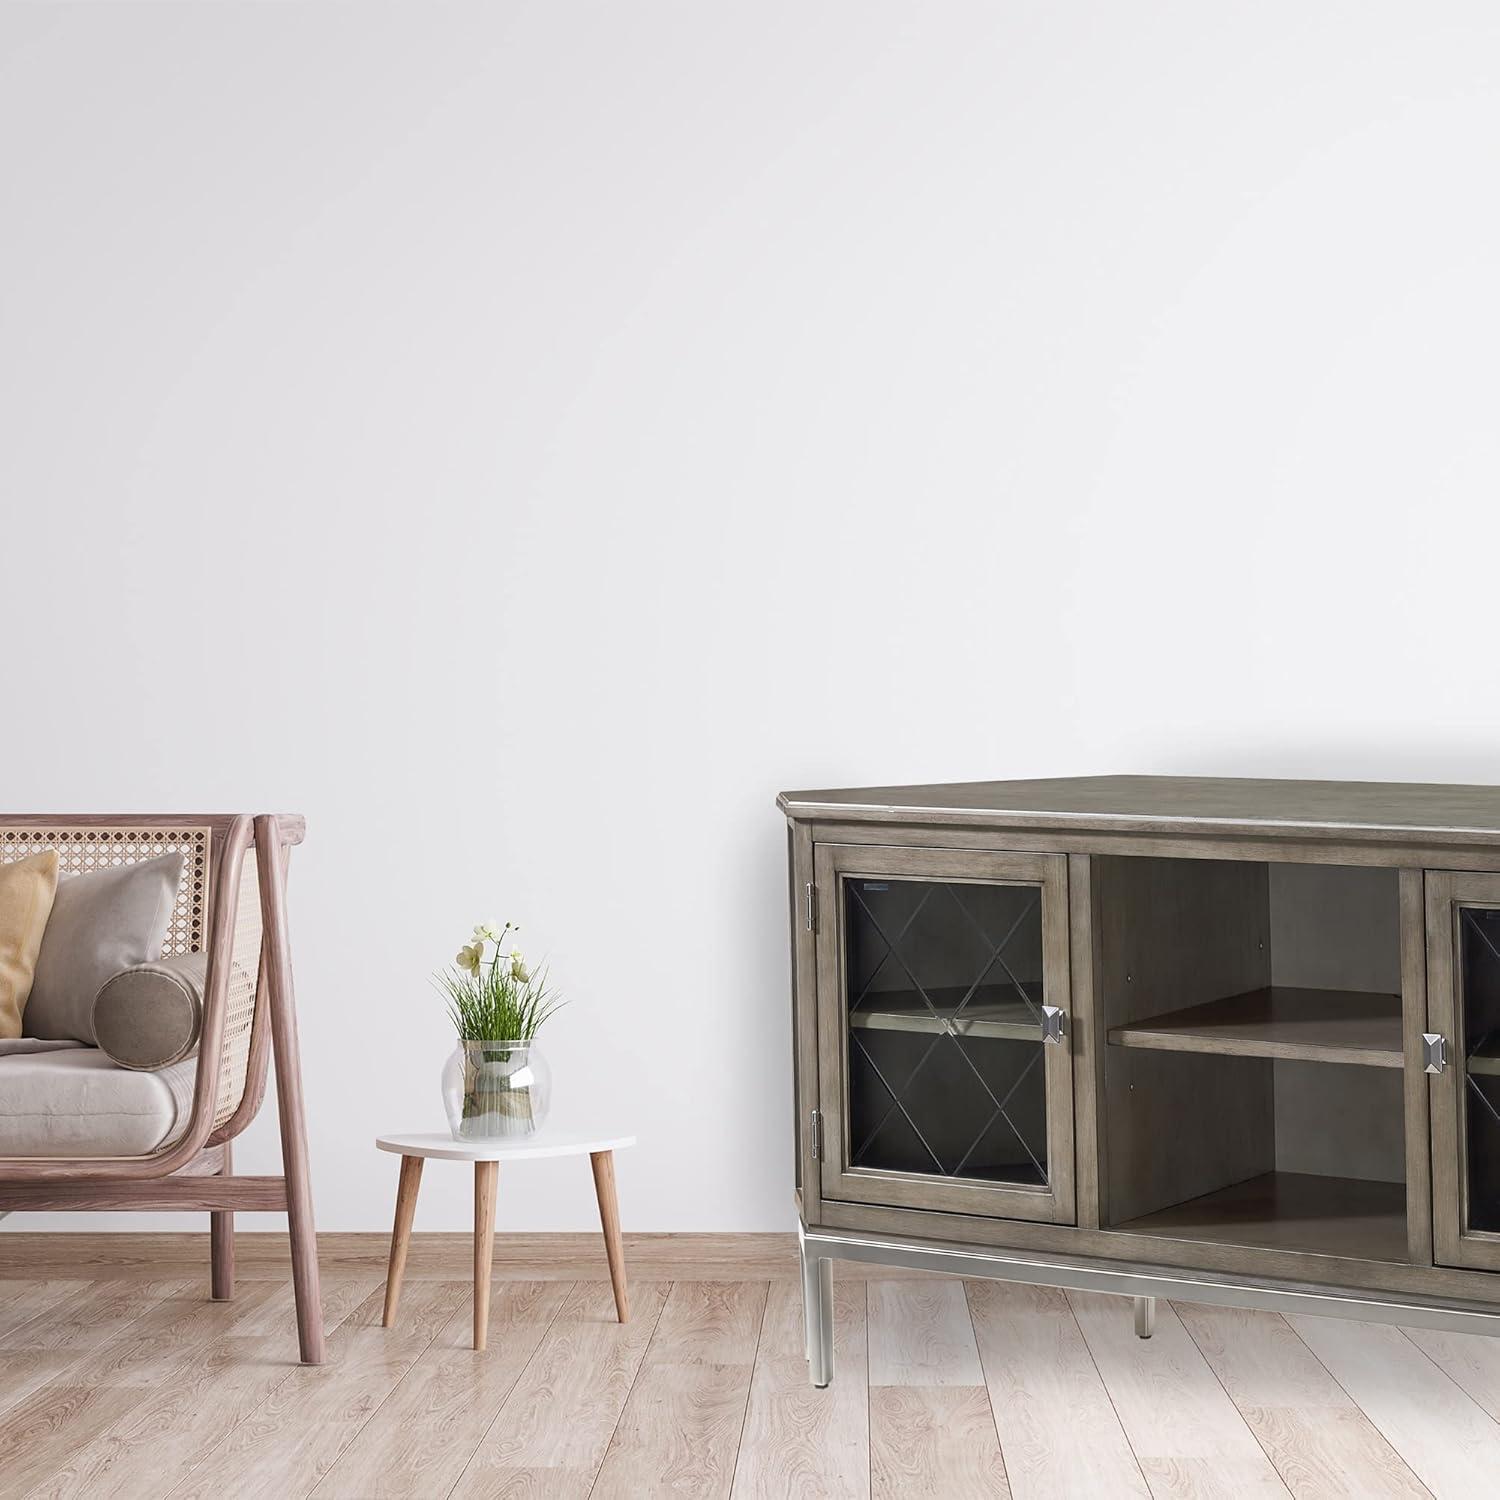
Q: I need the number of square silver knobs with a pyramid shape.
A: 2